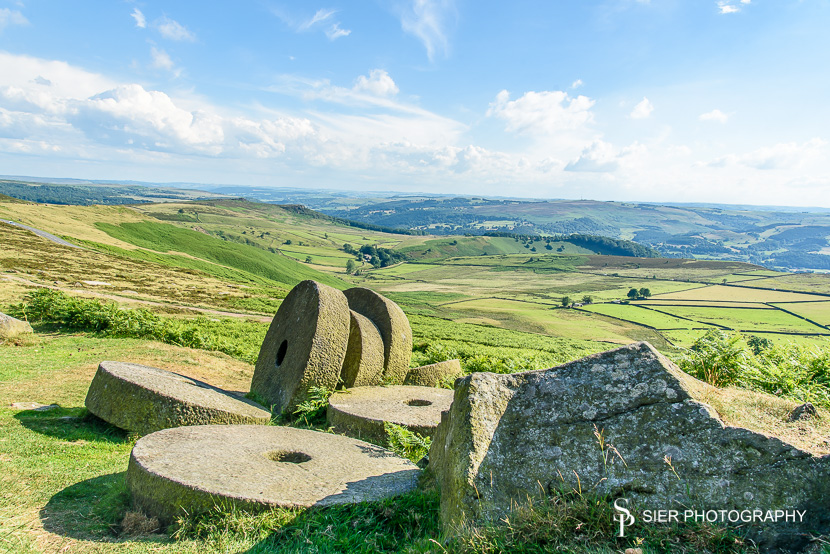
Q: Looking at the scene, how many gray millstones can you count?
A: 7